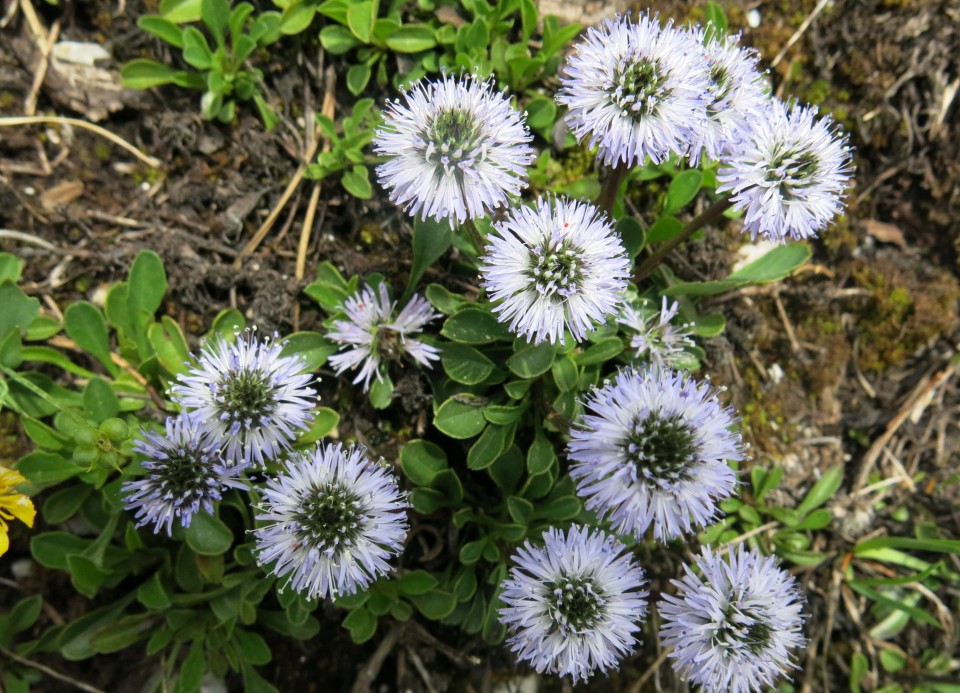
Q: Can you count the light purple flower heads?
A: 13